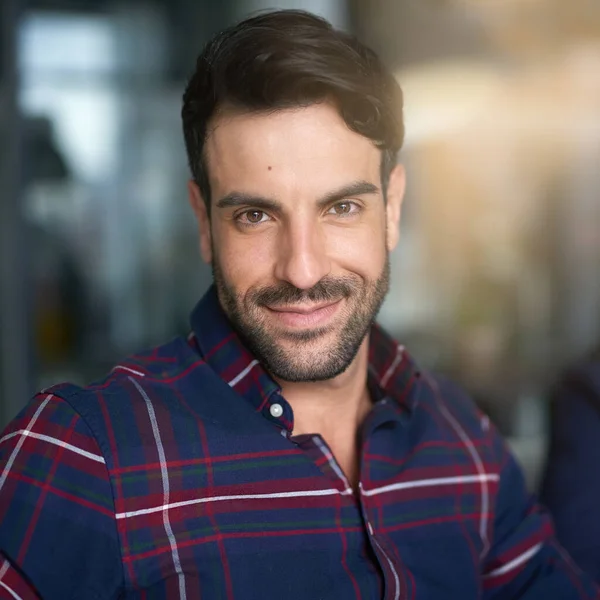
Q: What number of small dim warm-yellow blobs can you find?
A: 1